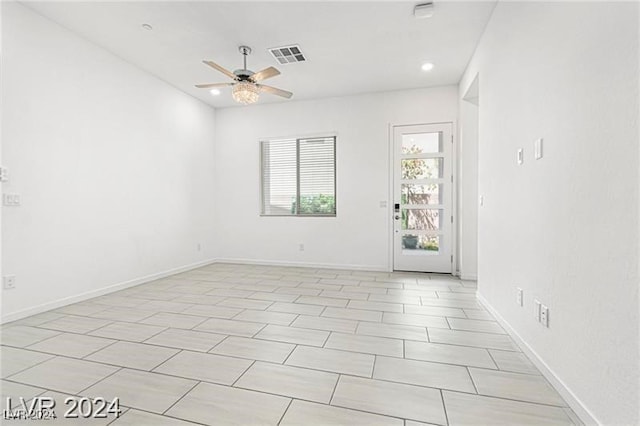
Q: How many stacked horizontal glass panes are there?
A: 5